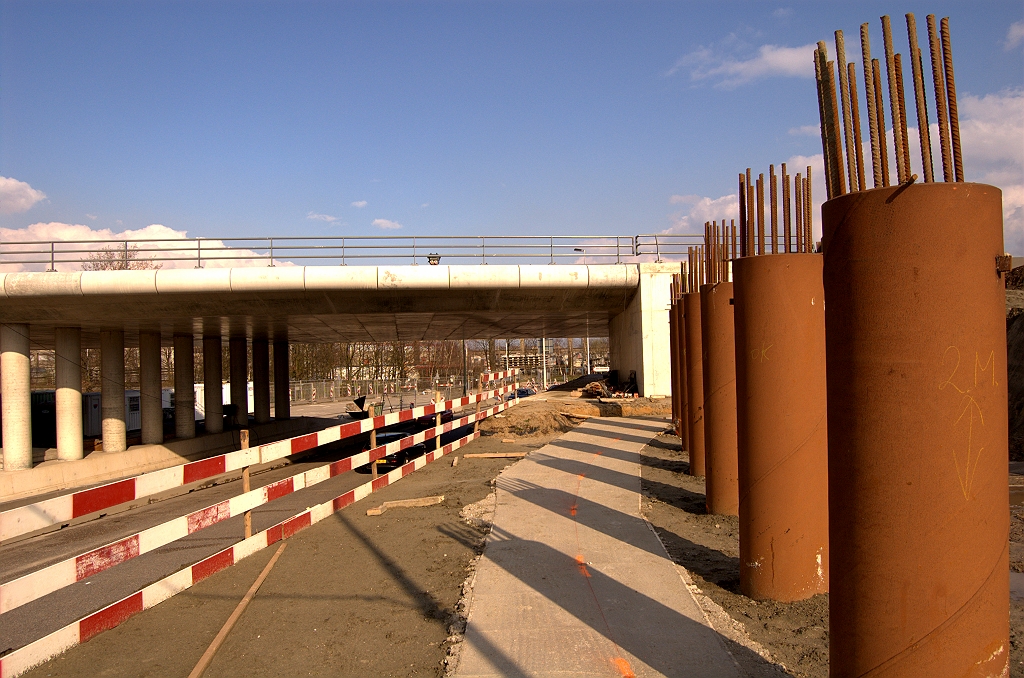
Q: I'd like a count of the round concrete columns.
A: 9